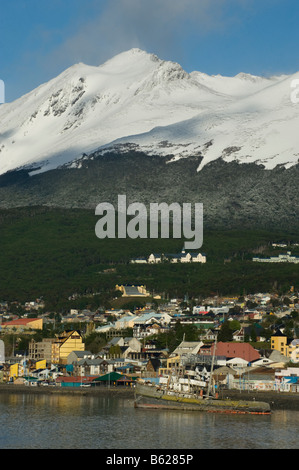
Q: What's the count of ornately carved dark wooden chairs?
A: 0